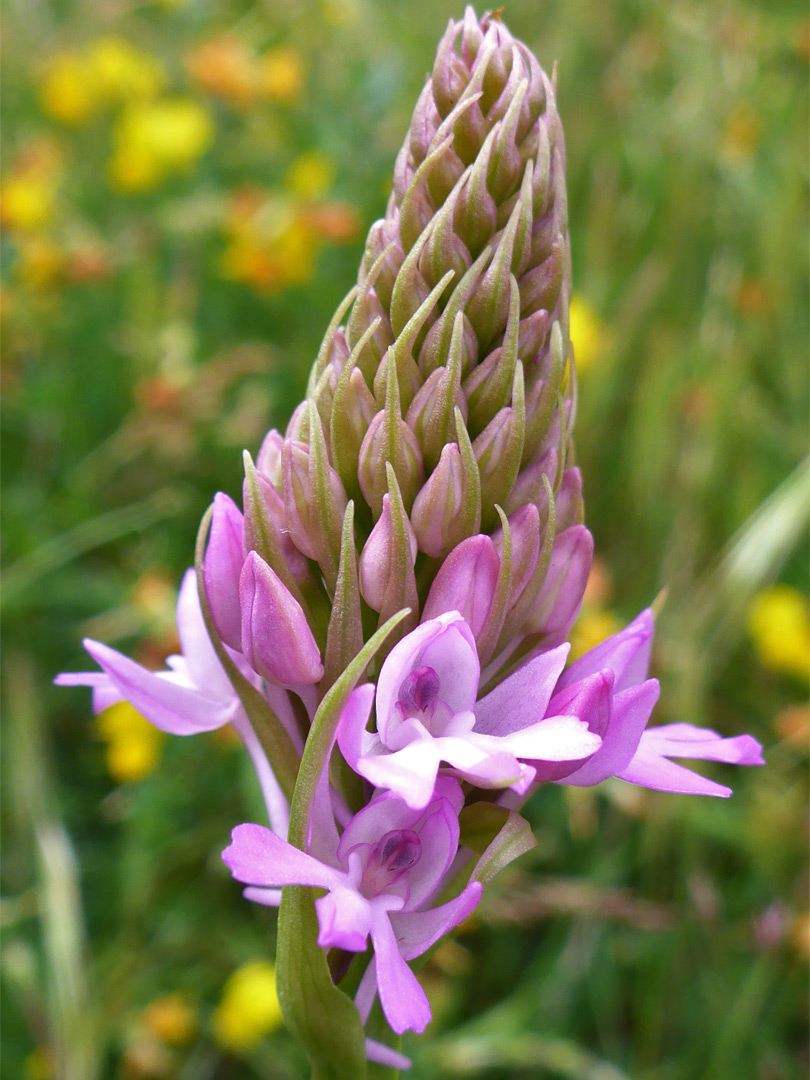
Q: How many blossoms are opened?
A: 4